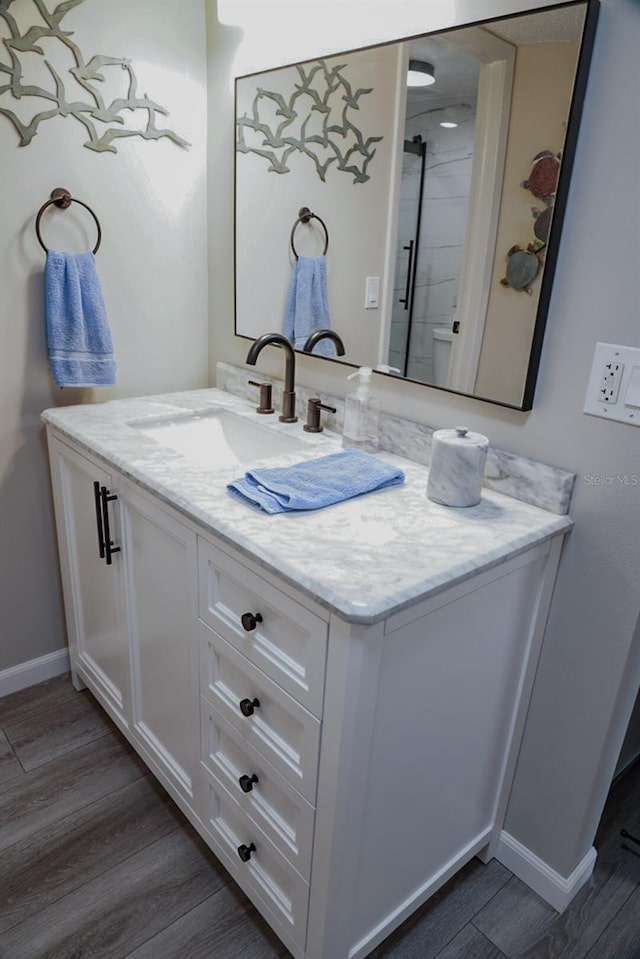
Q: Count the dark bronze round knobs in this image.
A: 4